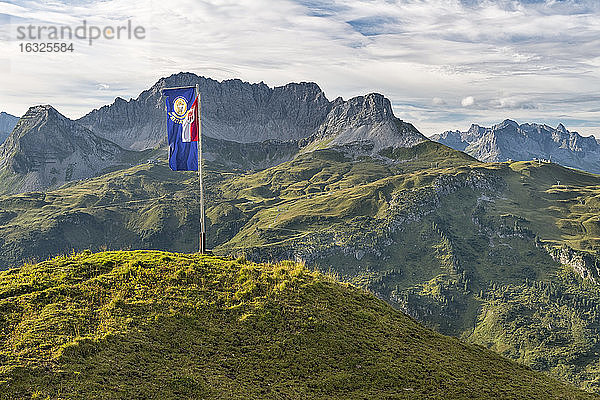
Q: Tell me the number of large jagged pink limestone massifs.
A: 0